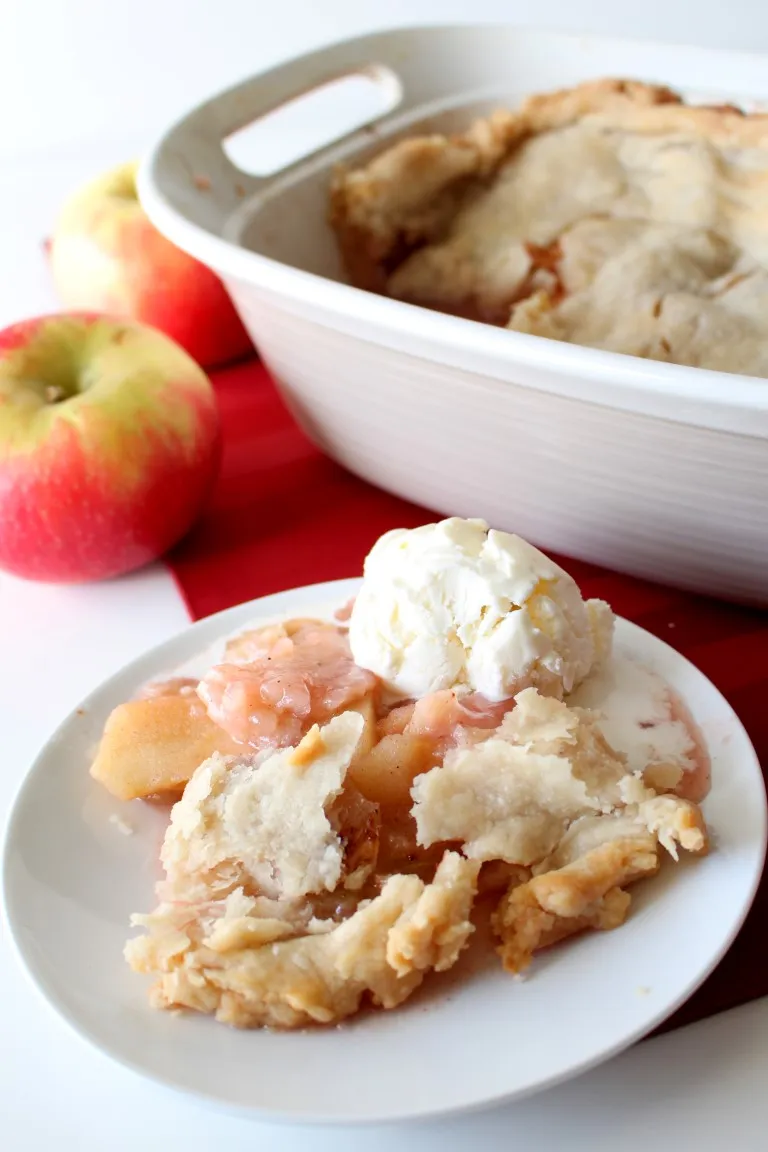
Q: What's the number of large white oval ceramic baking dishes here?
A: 1